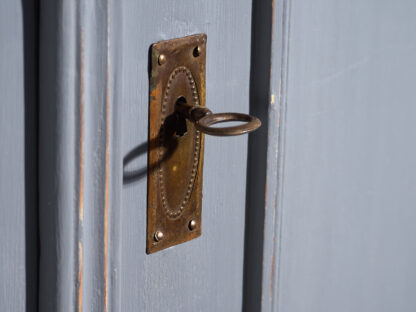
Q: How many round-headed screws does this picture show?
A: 4